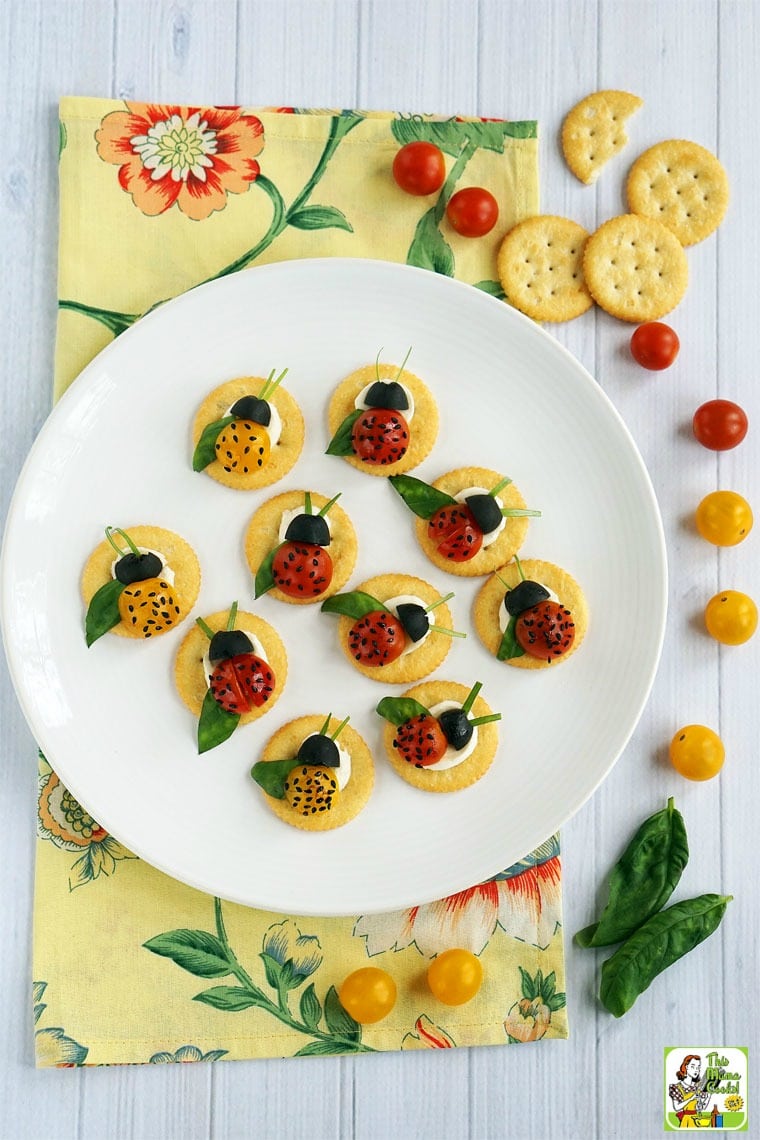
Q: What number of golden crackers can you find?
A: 14